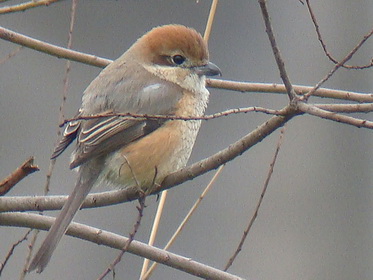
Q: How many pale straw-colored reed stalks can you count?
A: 2